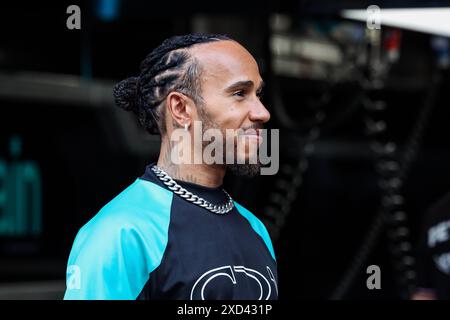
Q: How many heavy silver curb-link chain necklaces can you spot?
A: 1